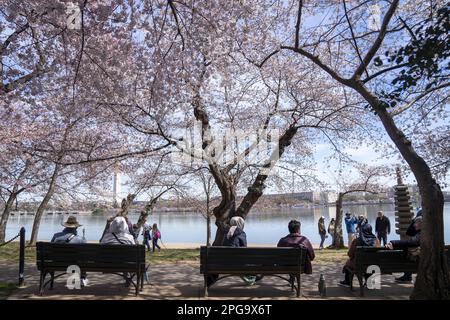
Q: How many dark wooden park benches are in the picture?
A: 3